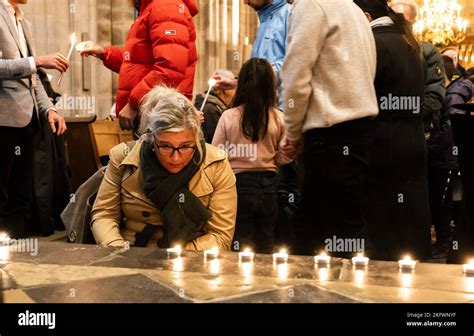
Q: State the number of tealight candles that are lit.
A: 9